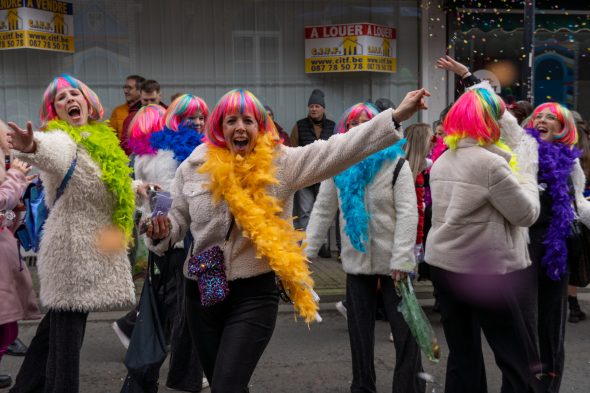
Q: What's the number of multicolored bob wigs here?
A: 7